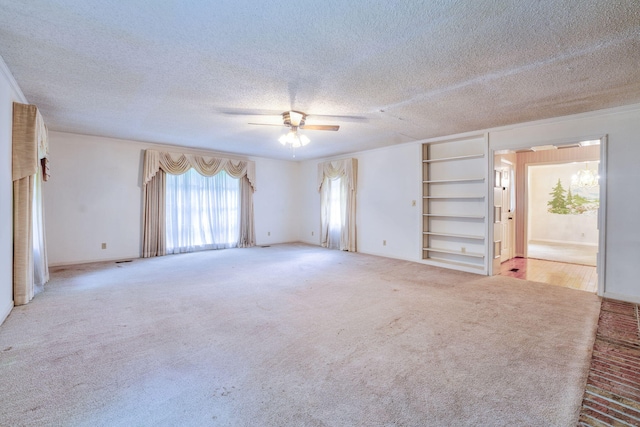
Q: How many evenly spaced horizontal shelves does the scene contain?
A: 6